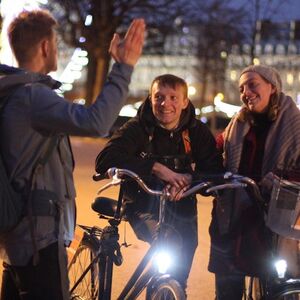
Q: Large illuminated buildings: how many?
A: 1